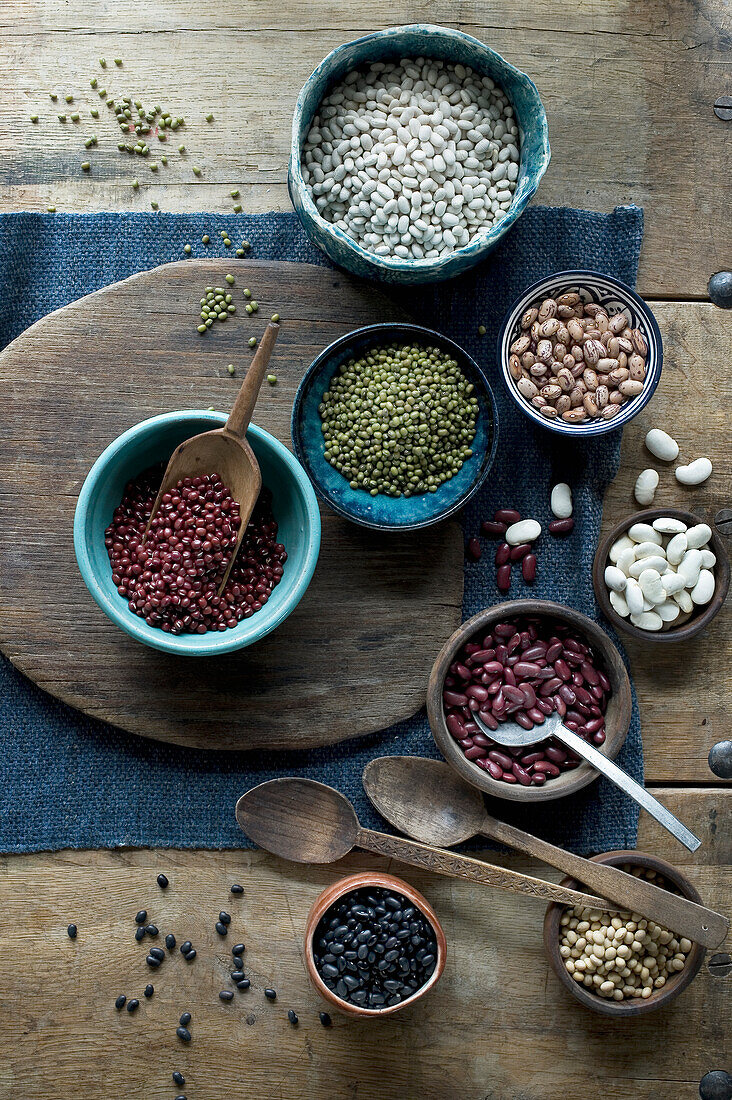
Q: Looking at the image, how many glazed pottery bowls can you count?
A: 5